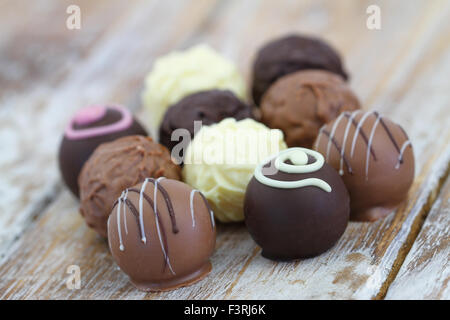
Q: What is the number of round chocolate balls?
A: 10